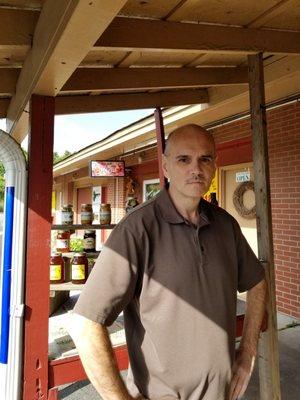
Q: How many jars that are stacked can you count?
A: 7